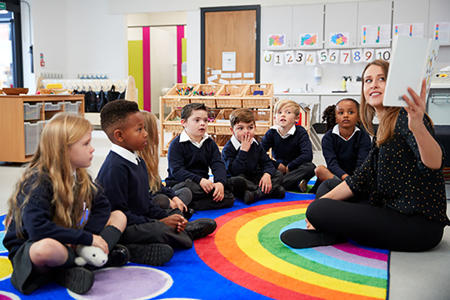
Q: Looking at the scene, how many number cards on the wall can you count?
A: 11